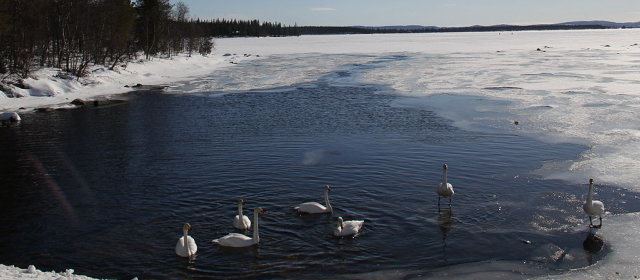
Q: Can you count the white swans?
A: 7